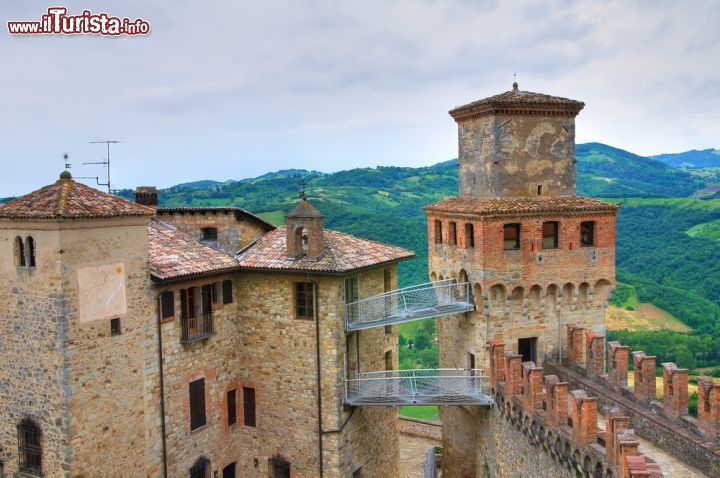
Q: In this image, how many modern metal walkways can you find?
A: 2